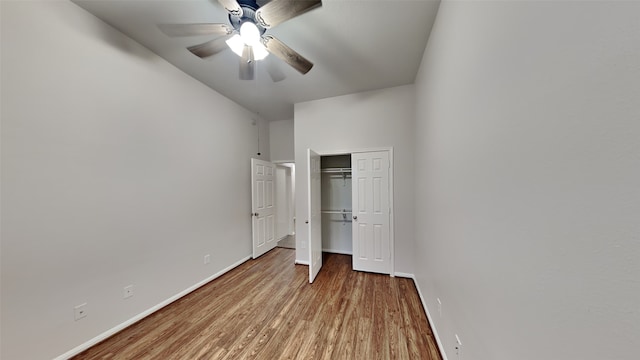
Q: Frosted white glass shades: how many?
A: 3